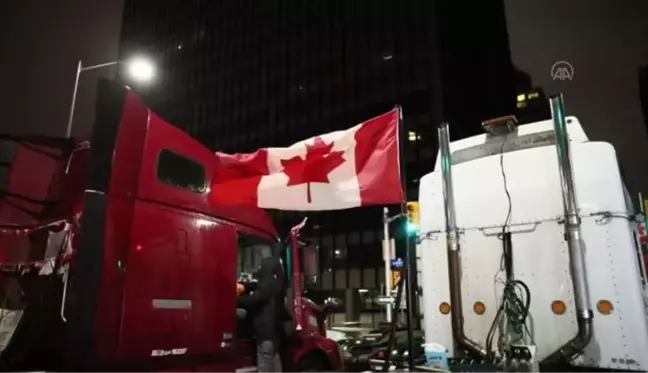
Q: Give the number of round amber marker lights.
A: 4